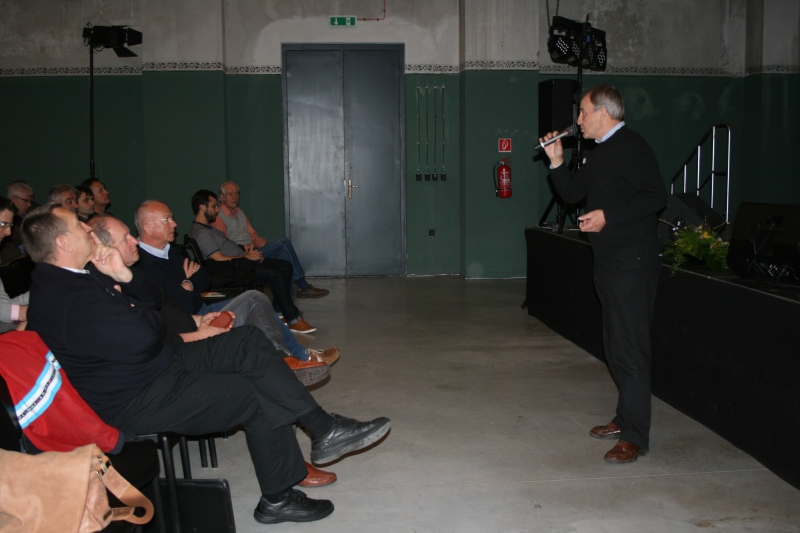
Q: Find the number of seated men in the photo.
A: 10